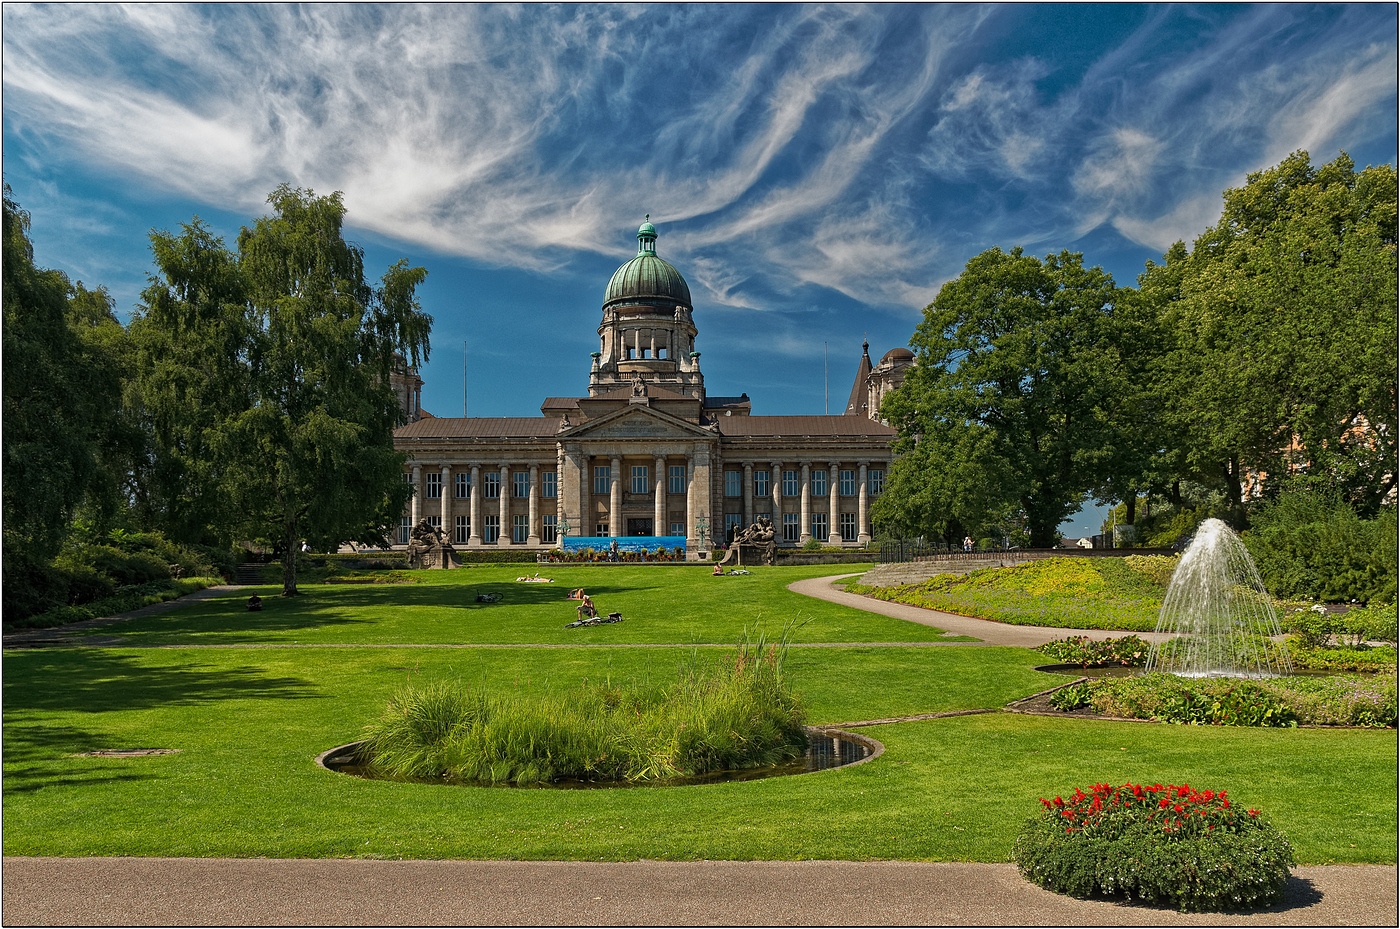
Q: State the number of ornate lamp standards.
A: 2